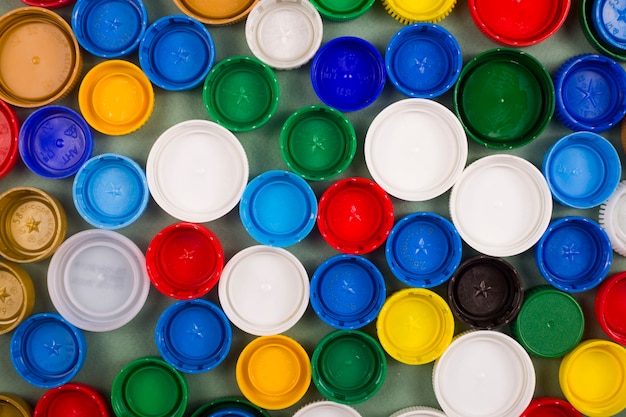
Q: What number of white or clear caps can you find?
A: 10